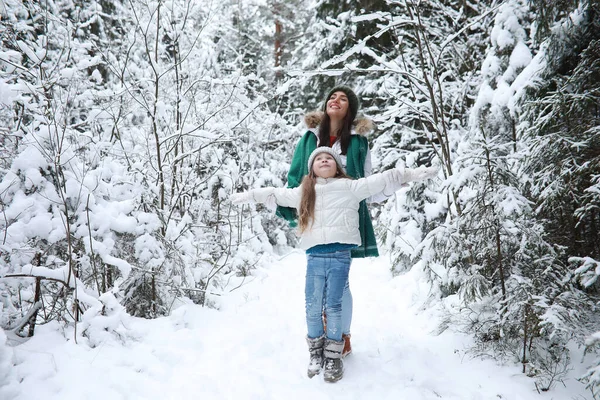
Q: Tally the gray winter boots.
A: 2